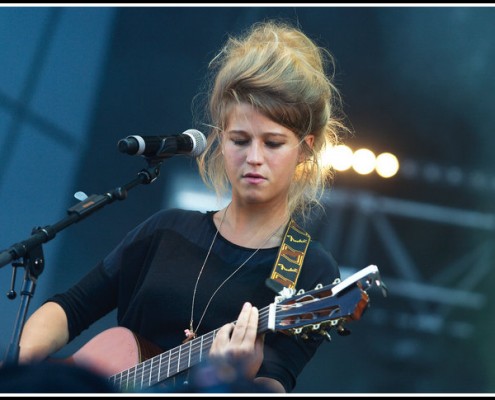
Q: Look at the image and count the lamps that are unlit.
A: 4